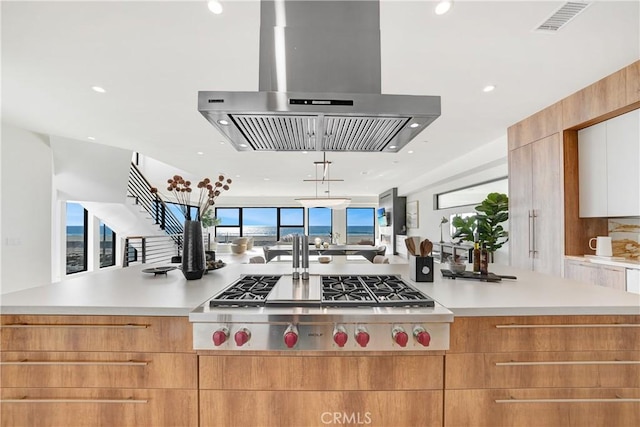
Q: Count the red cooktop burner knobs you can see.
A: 7